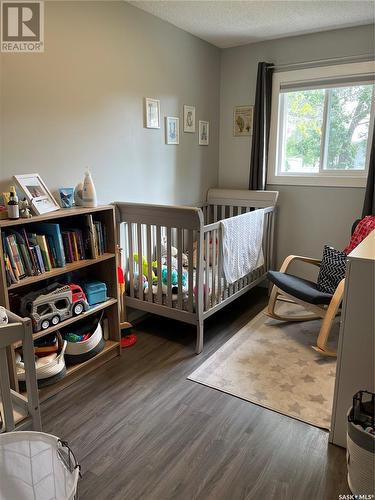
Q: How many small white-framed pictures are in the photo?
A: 4